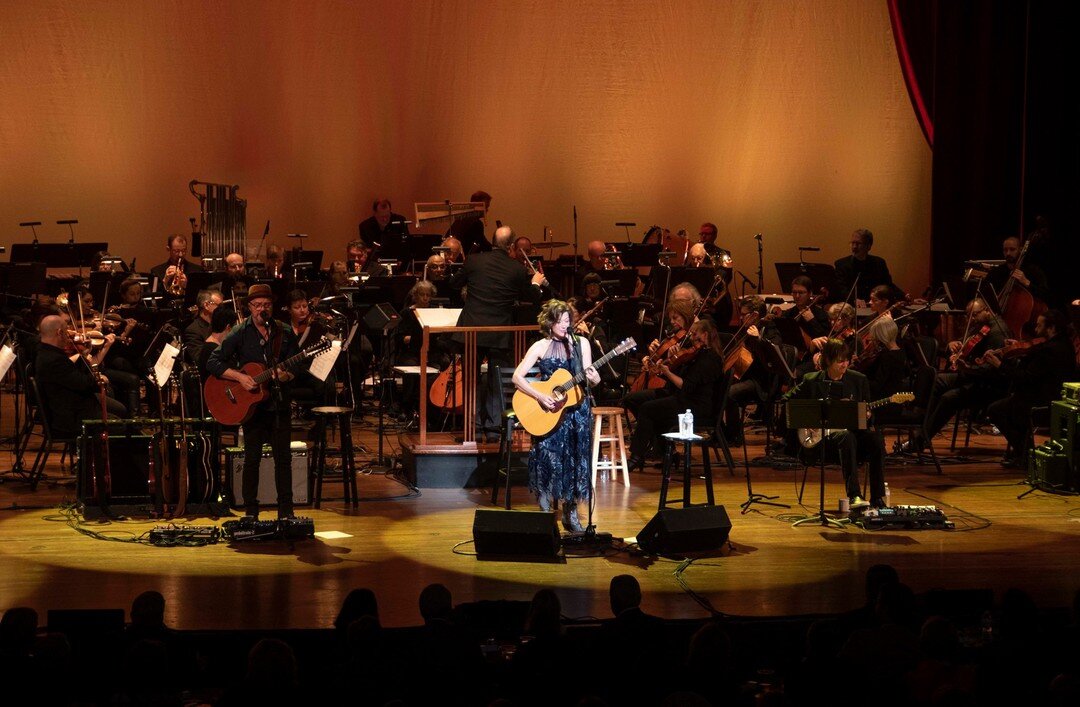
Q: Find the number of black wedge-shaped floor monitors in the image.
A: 2